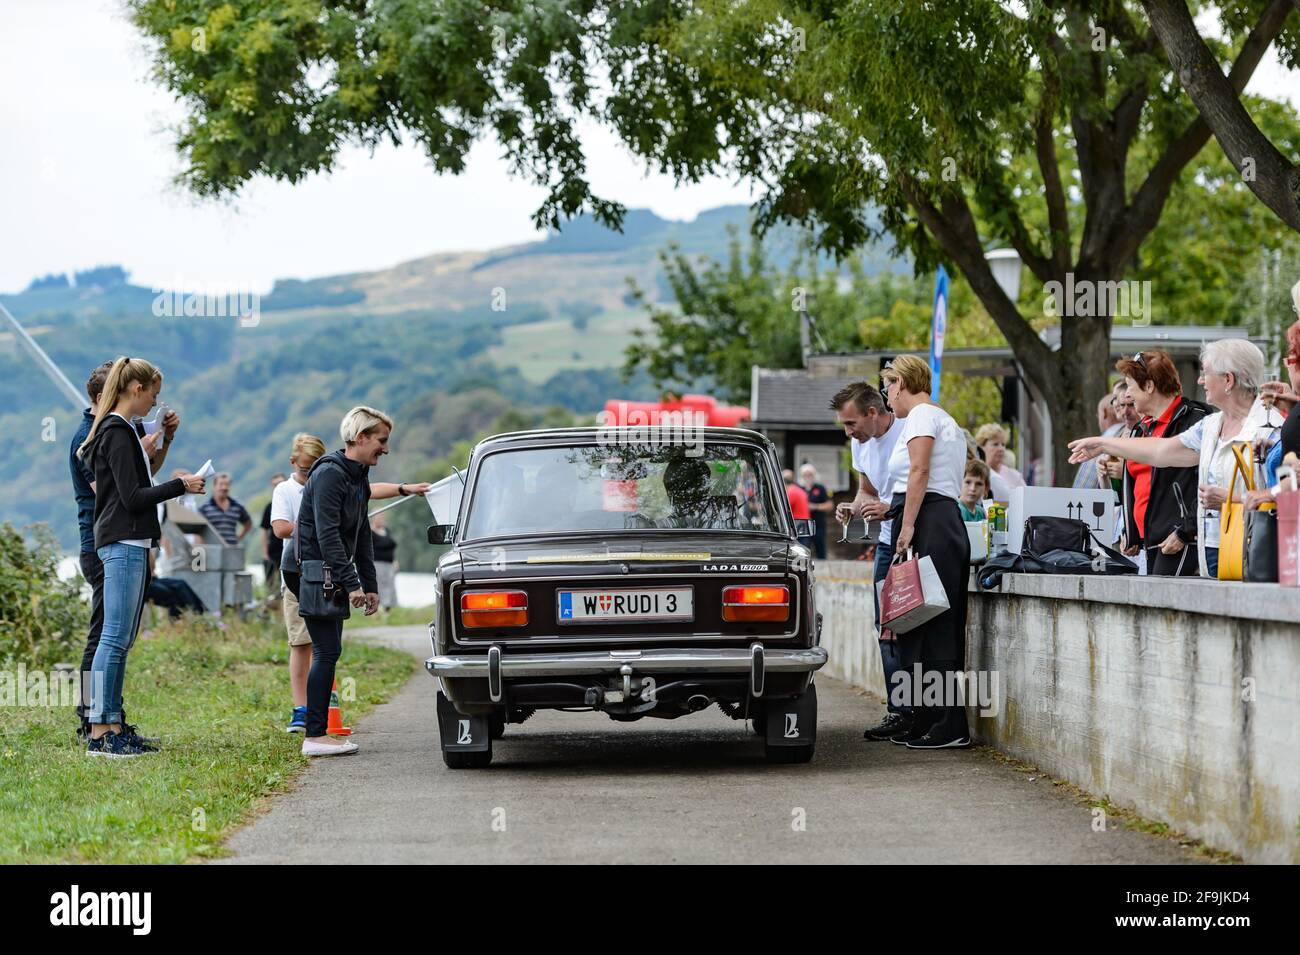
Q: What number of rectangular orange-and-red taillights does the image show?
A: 2